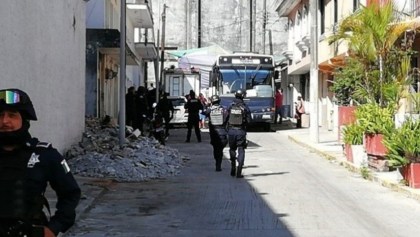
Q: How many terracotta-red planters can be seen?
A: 3